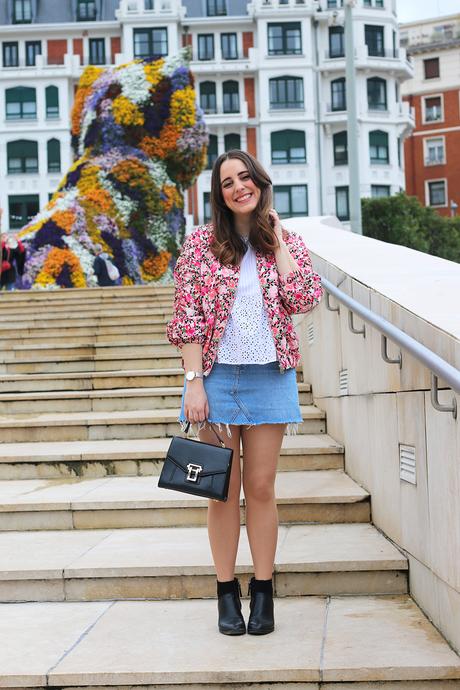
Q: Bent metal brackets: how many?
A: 4